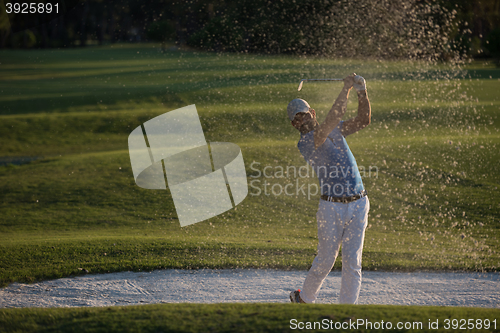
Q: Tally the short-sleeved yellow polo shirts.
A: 0